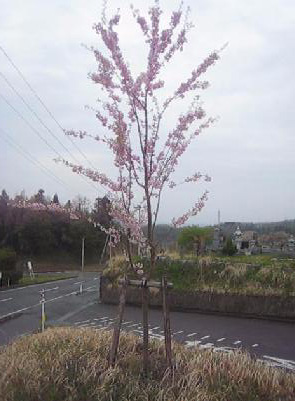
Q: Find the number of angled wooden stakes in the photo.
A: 2